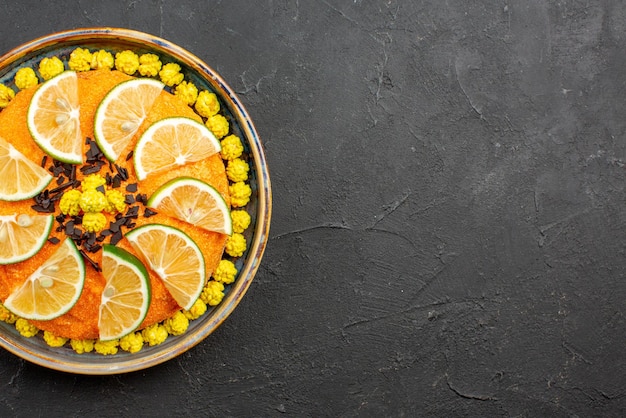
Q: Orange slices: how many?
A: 9